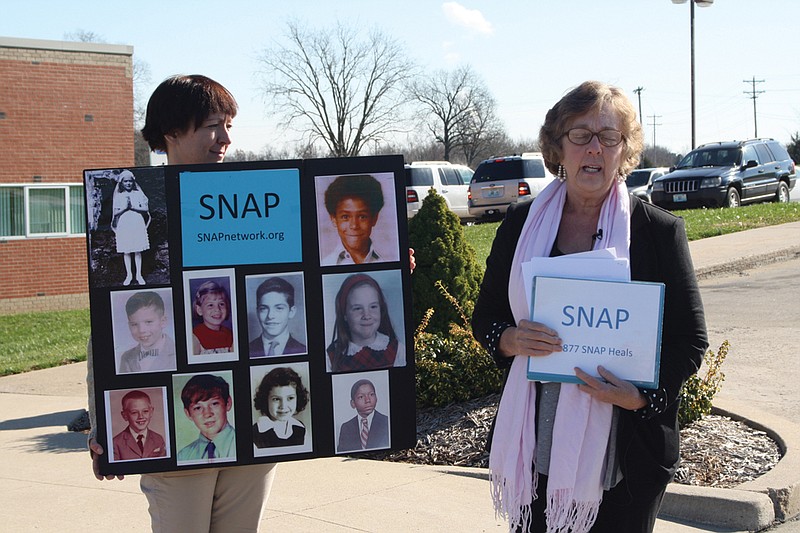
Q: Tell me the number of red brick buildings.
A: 1